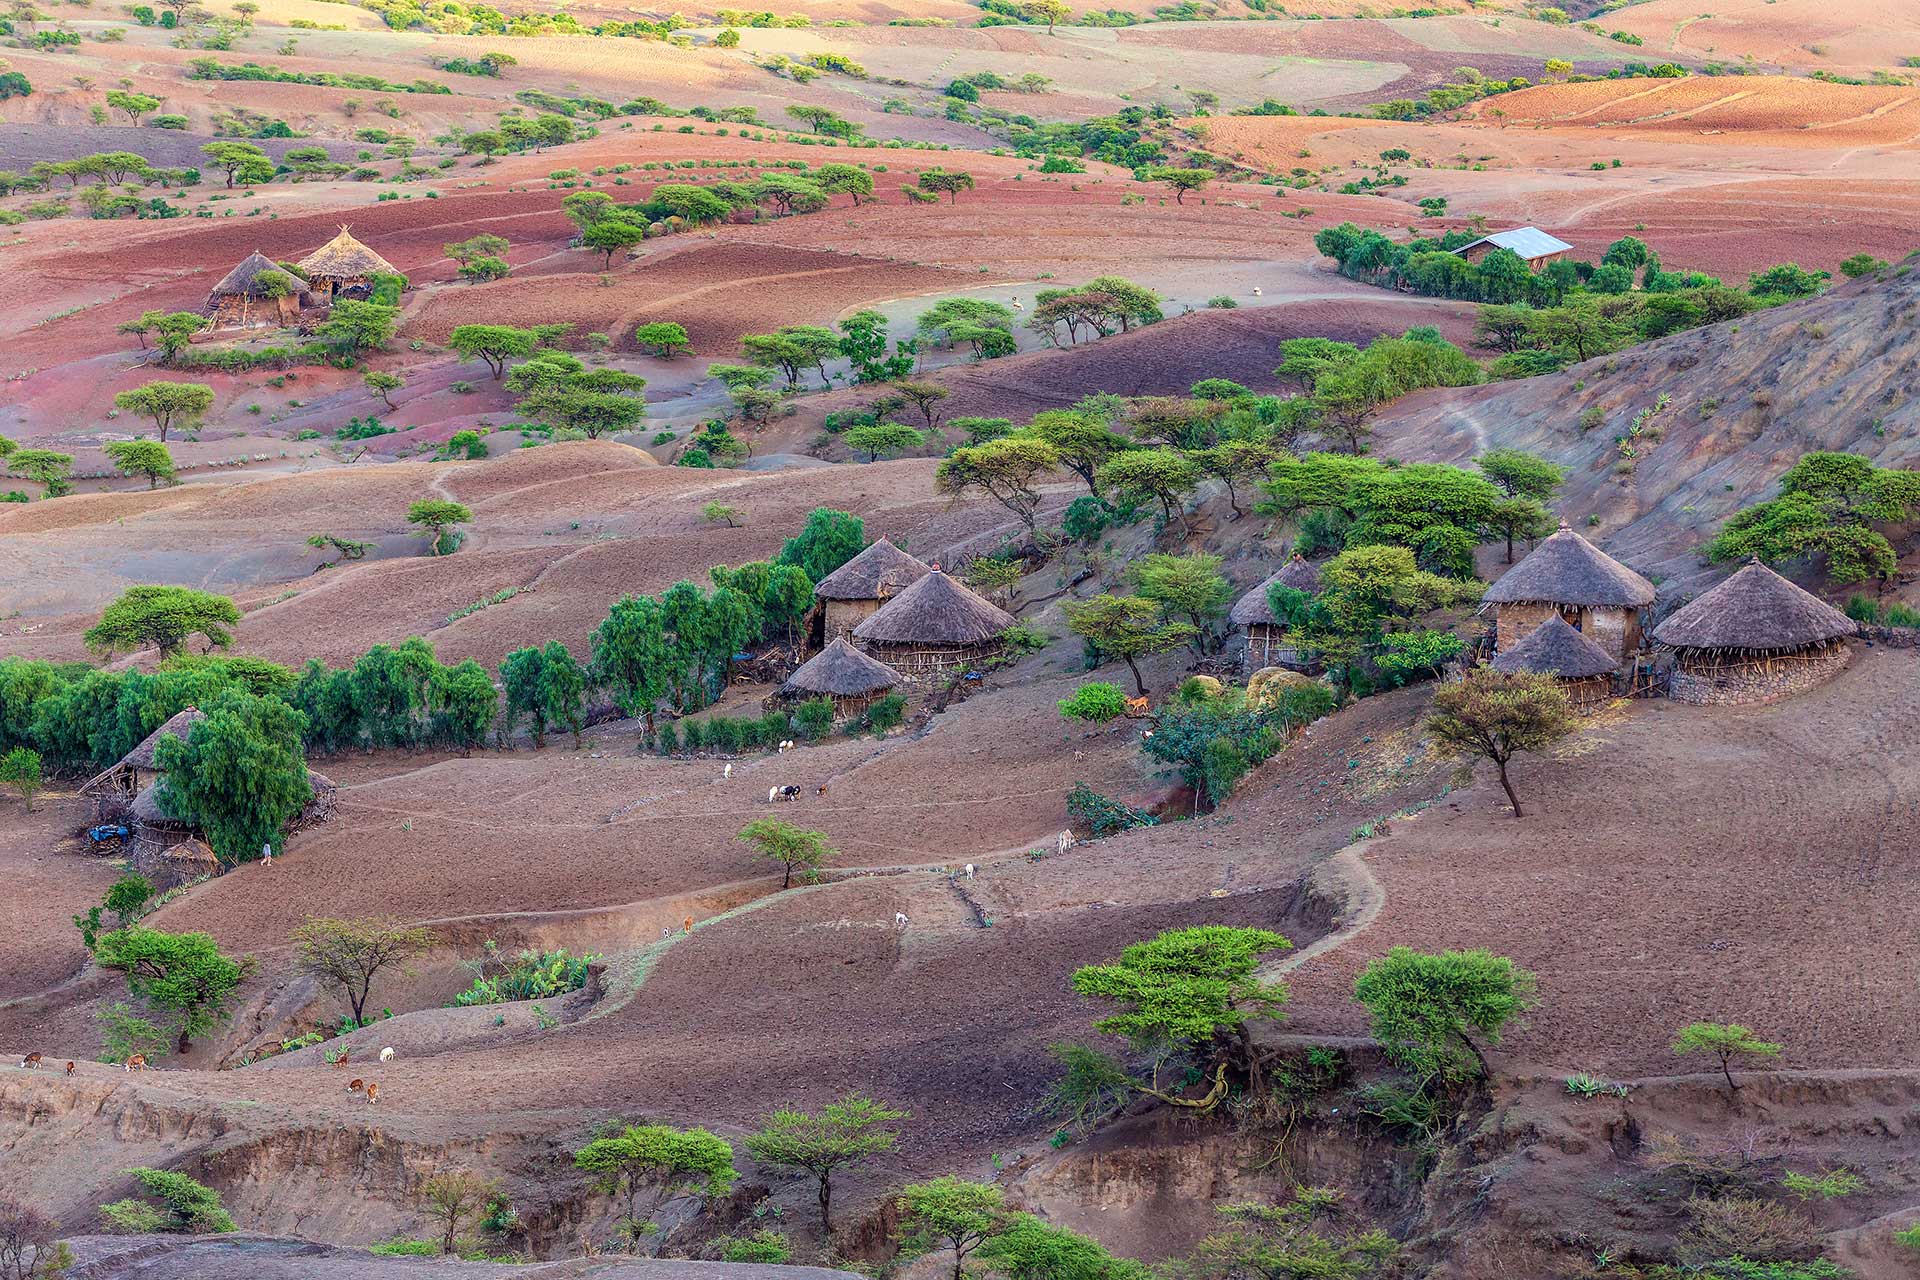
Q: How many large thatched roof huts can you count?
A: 11